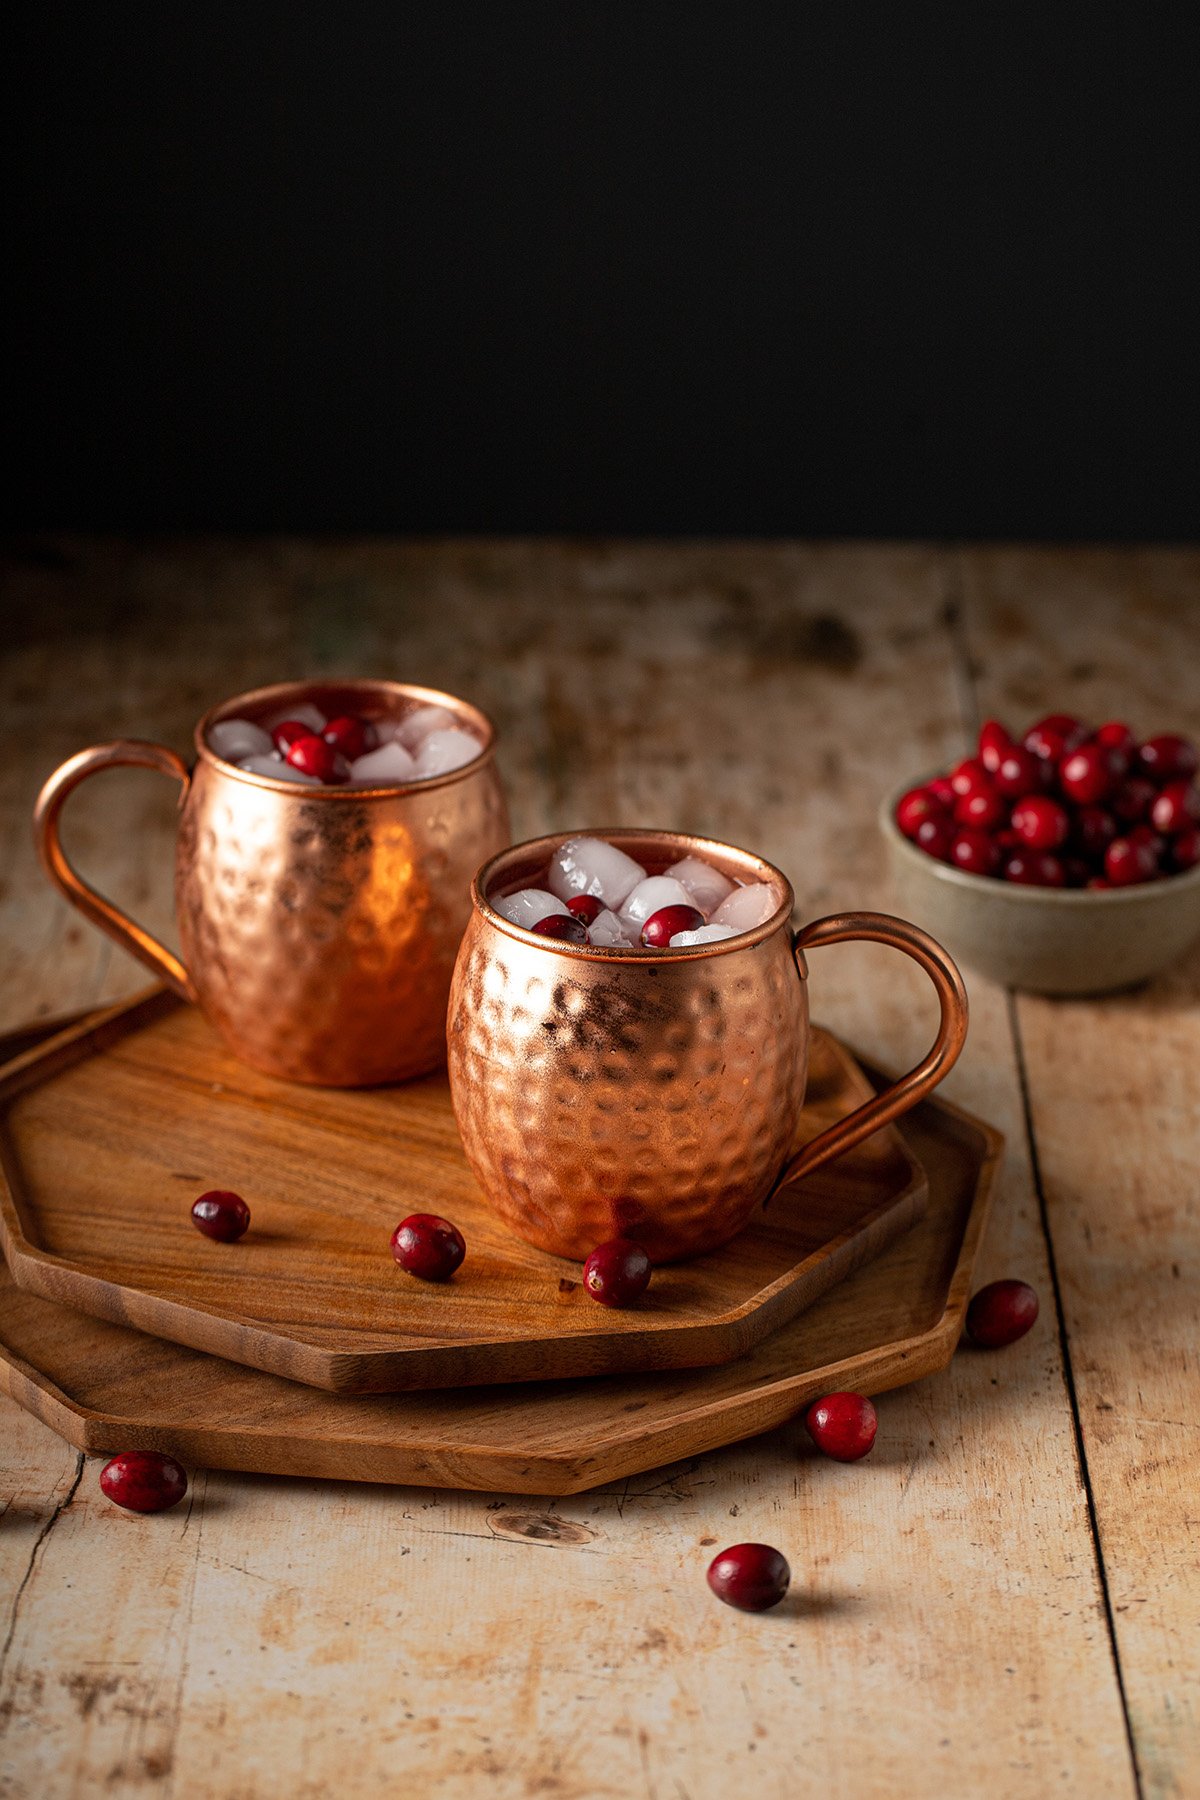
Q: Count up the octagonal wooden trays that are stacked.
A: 2